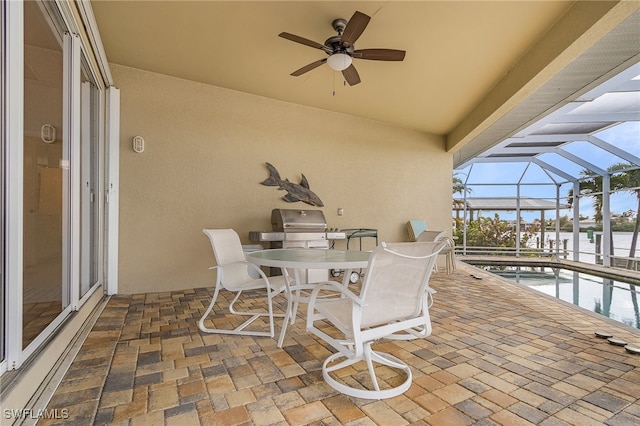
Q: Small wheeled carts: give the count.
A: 1